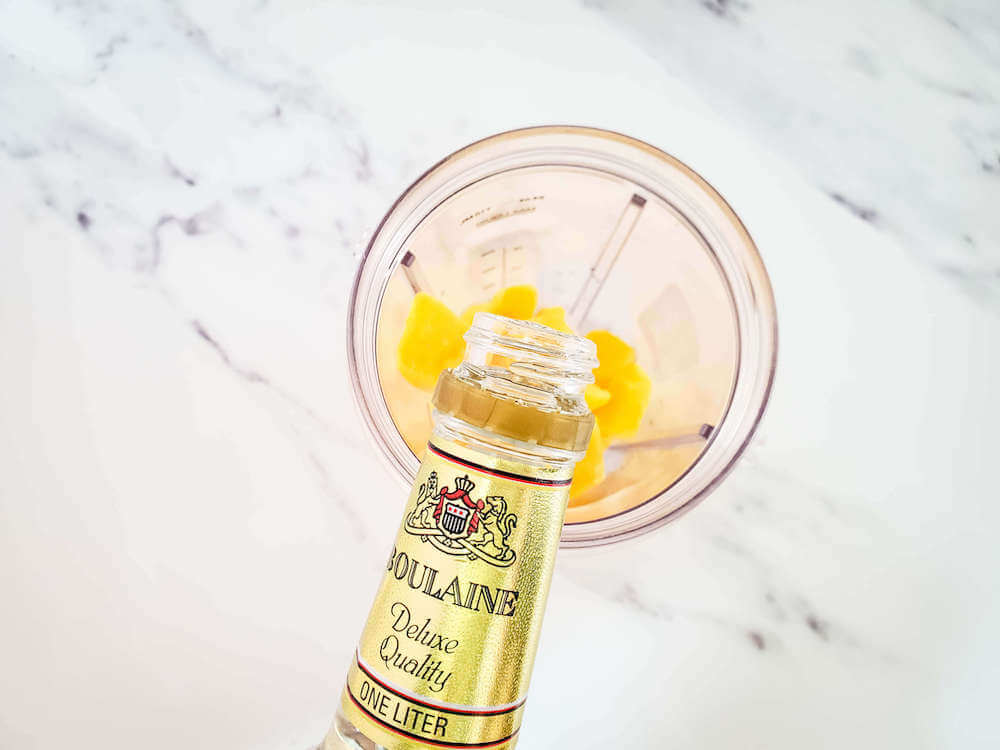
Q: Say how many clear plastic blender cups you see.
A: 1